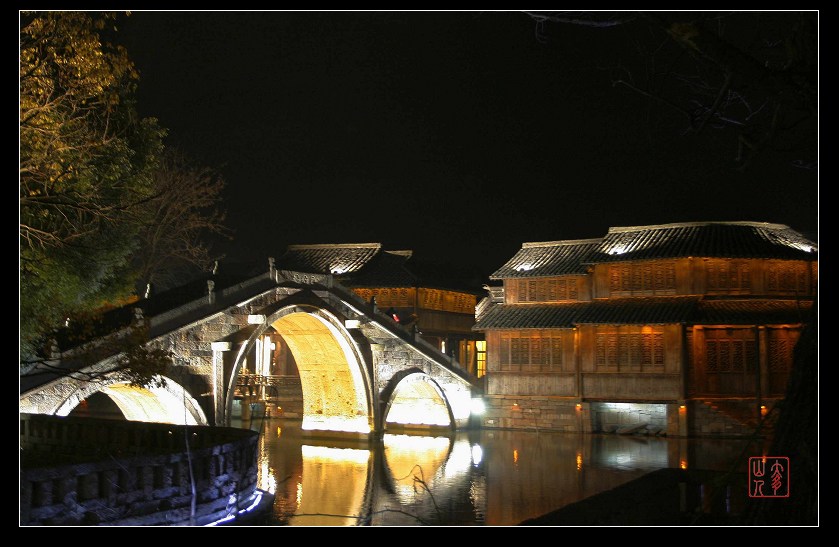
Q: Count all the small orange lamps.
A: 4